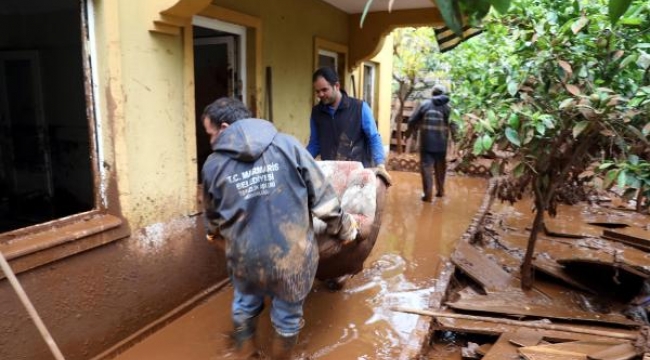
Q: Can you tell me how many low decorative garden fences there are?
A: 1